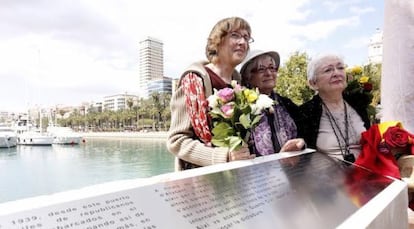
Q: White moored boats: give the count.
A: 3